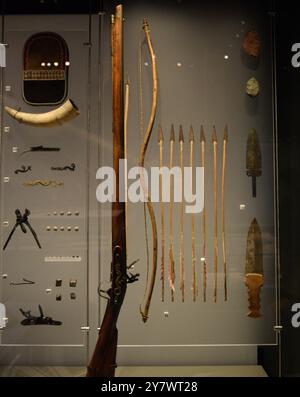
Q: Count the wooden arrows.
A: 7